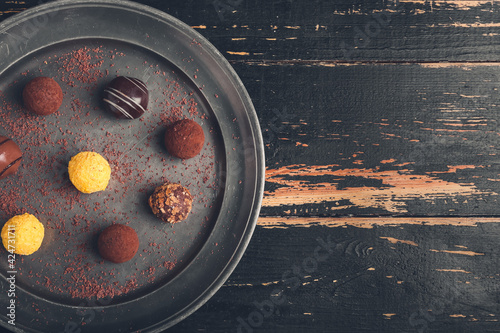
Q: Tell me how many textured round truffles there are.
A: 6